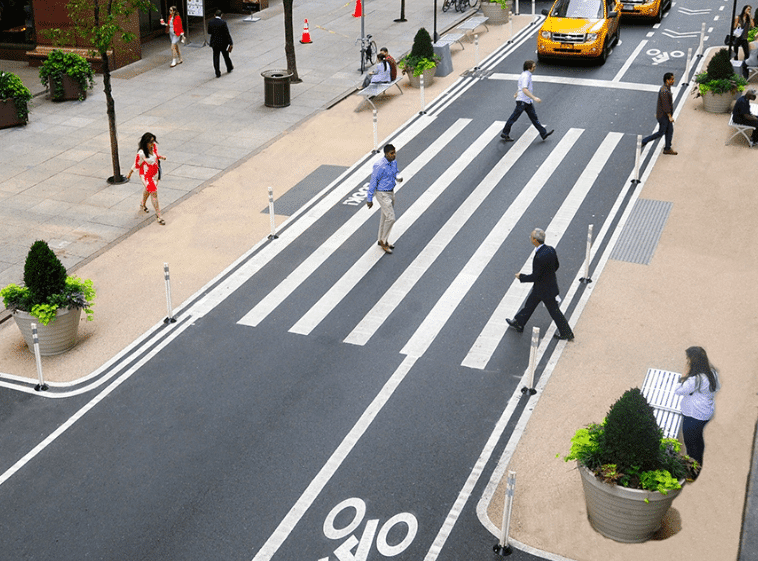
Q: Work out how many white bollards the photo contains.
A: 15